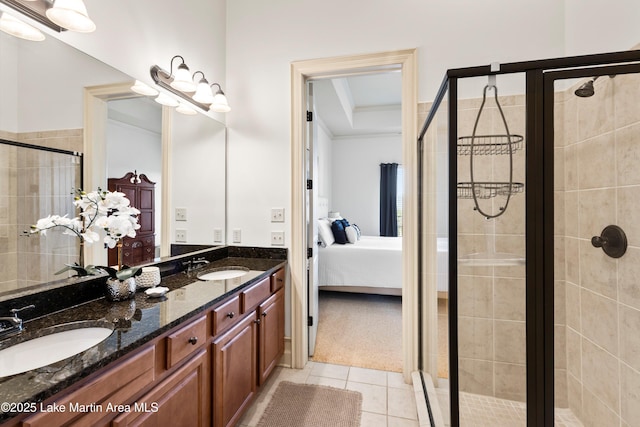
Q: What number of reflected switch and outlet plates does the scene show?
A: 3